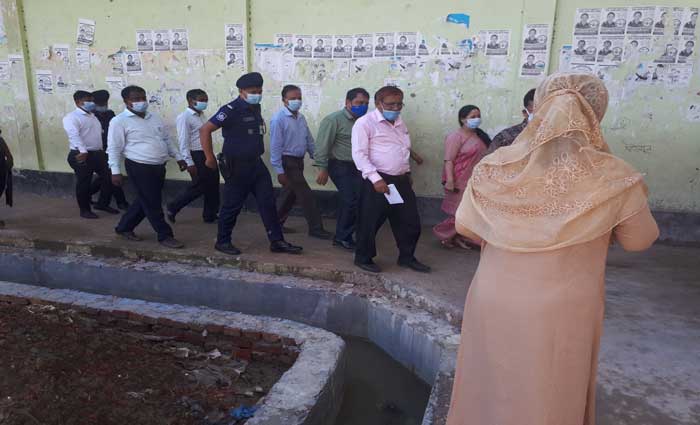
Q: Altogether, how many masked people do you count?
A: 10